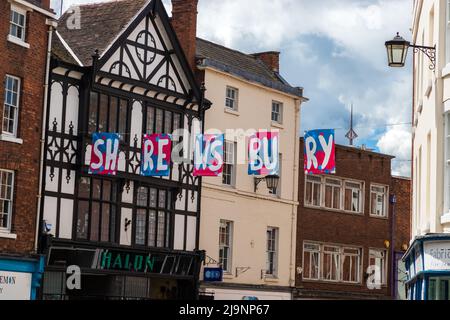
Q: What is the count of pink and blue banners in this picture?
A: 5